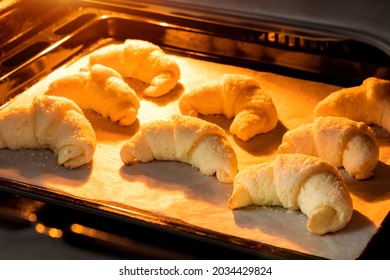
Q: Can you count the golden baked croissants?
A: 8